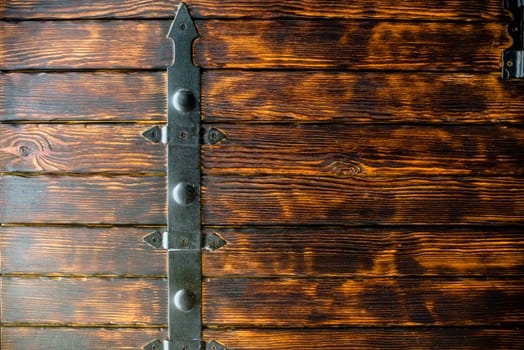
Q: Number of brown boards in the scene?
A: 8